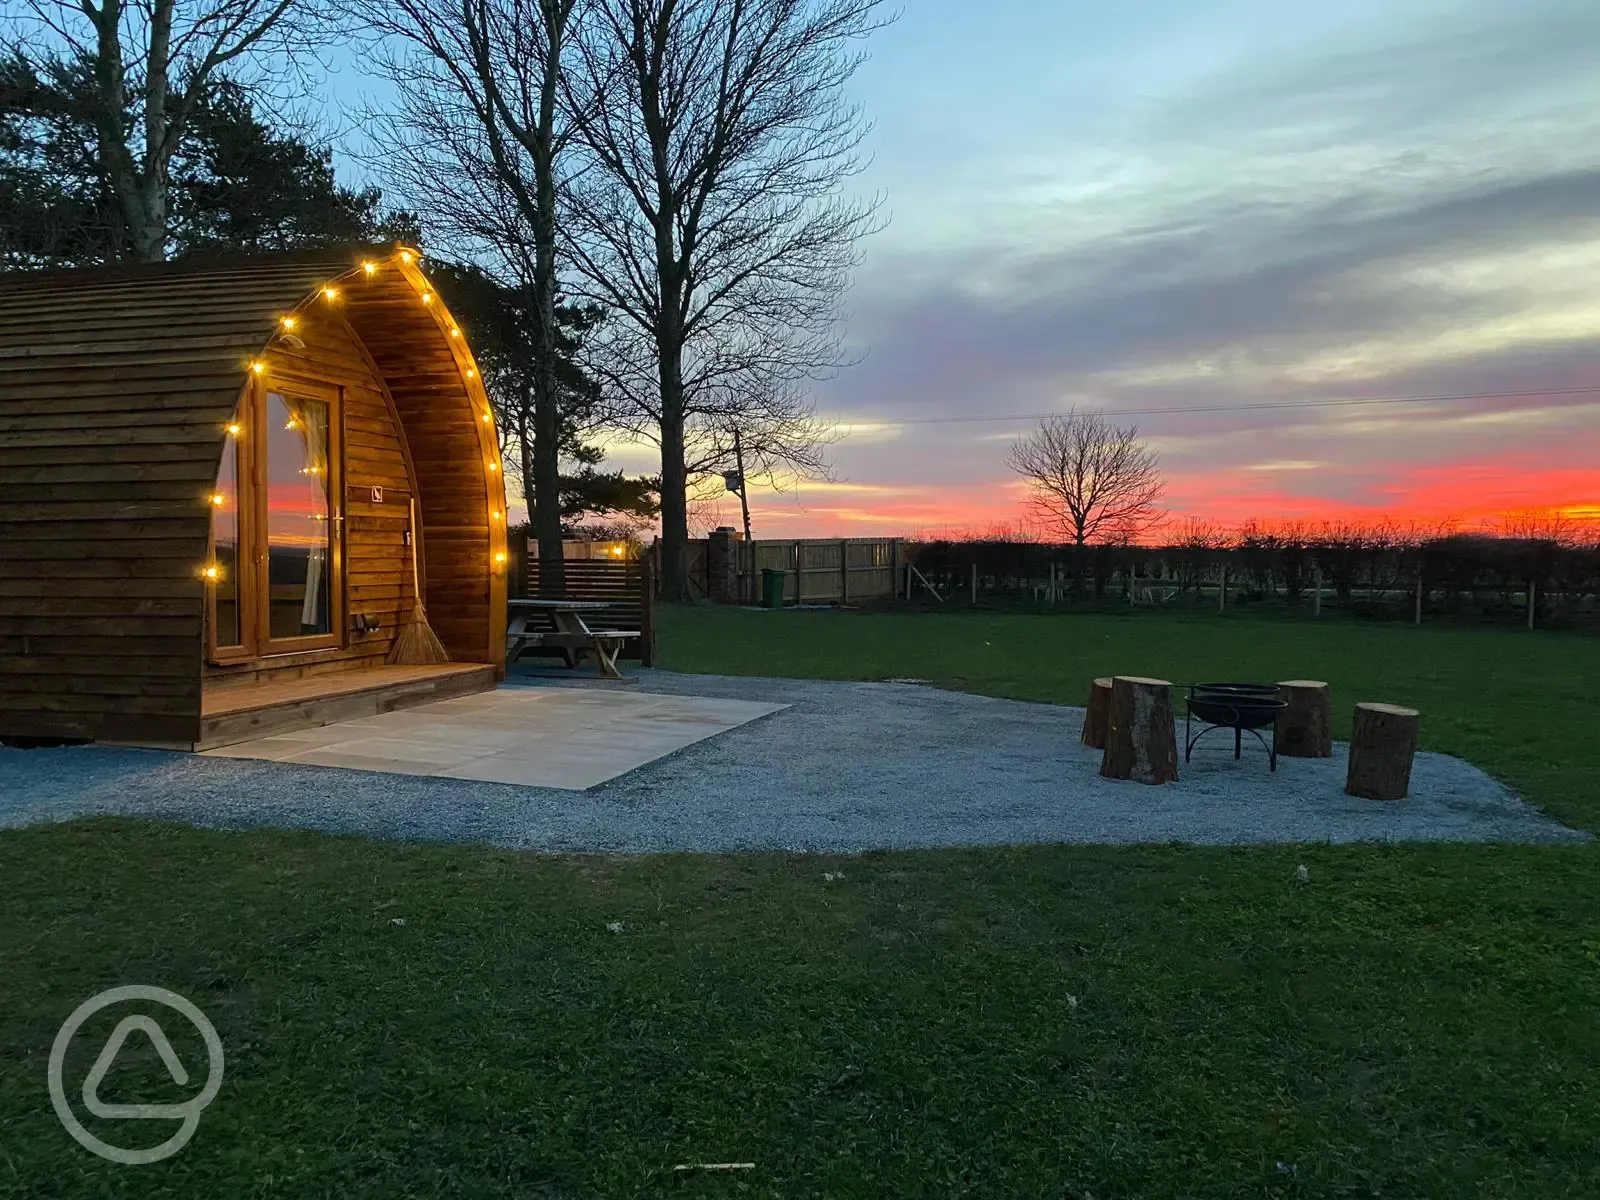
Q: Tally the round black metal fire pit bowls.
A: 1